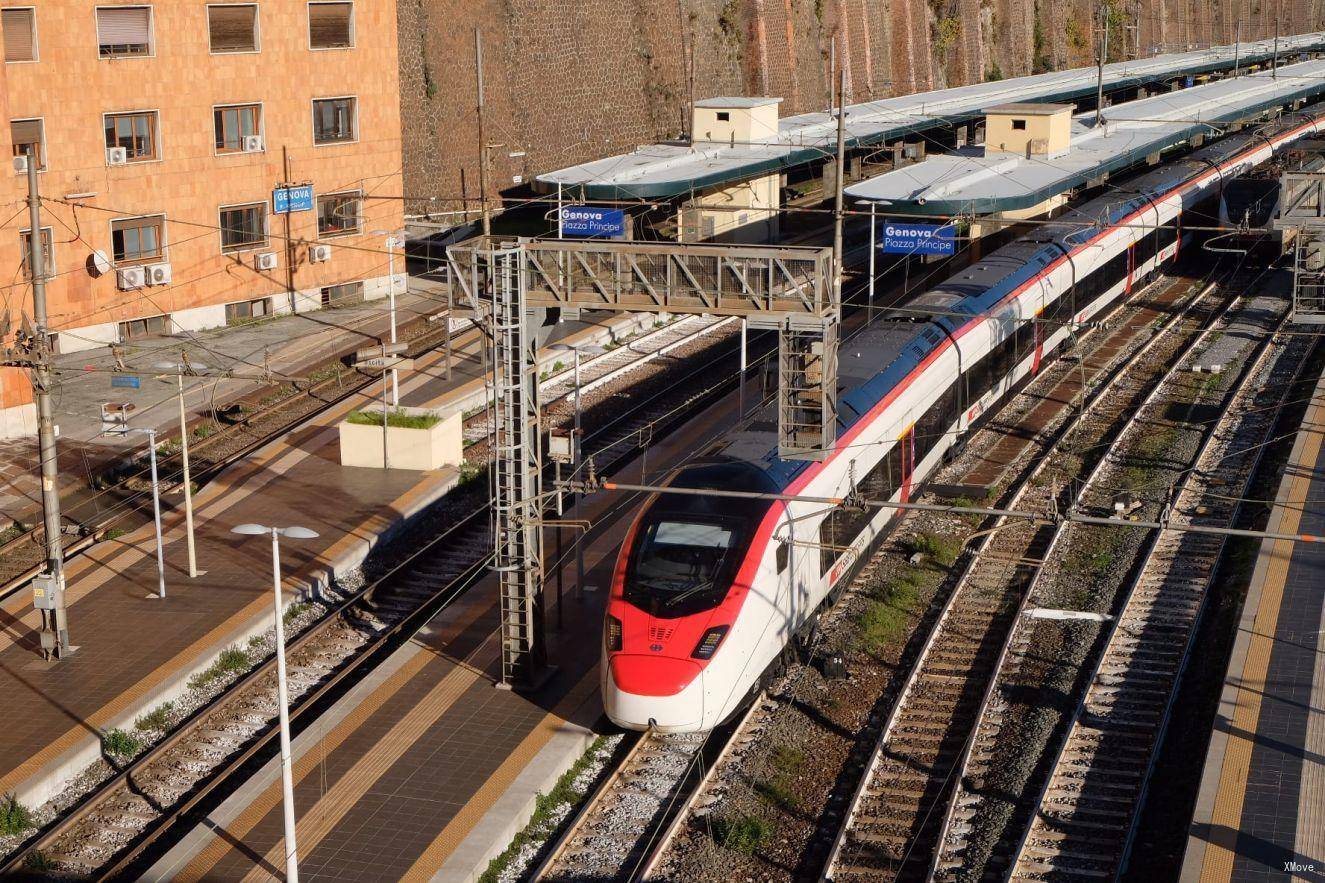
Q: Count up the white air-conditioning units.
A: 7